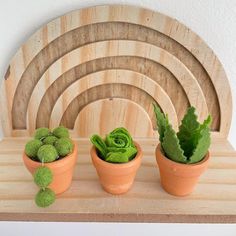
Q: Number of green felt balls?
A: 8